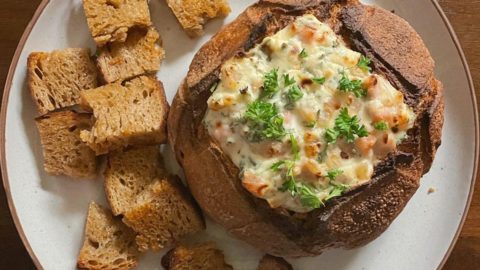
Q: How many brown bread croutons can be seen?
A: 11